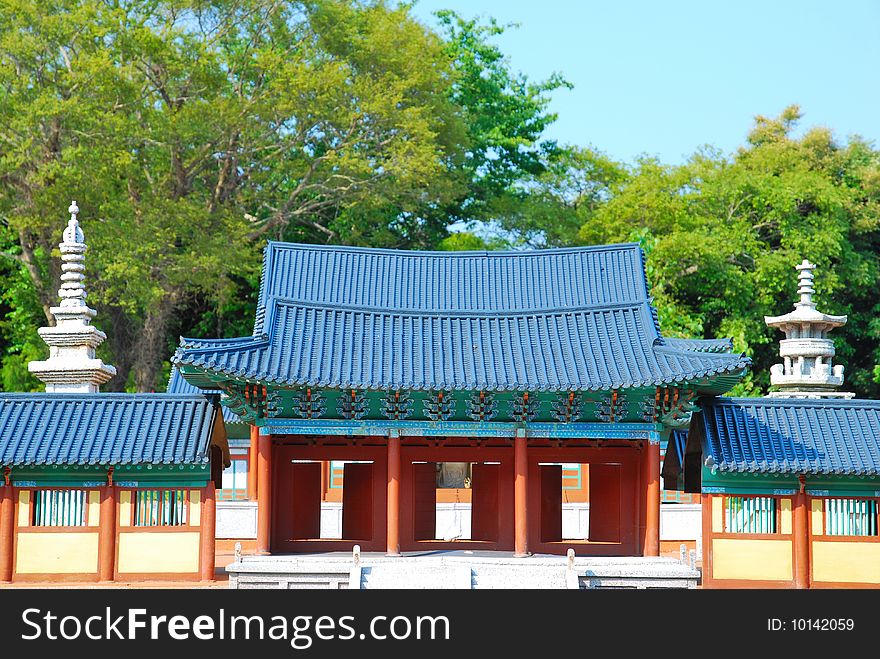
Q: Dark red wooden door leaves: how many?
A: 6